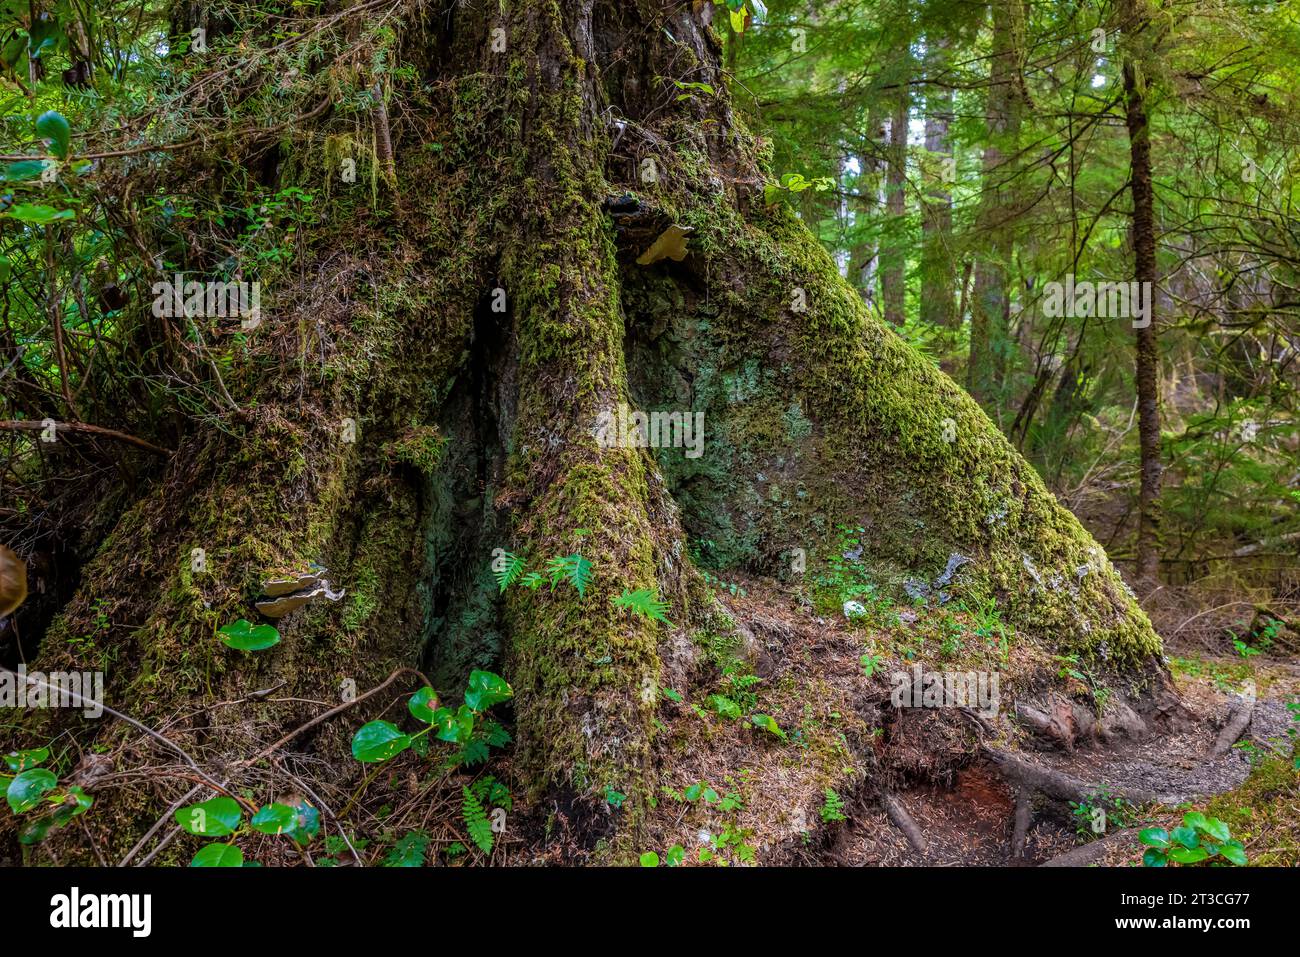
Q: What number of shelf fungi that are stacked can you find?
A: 2